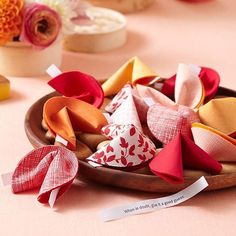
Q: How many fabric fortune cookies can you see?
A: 12